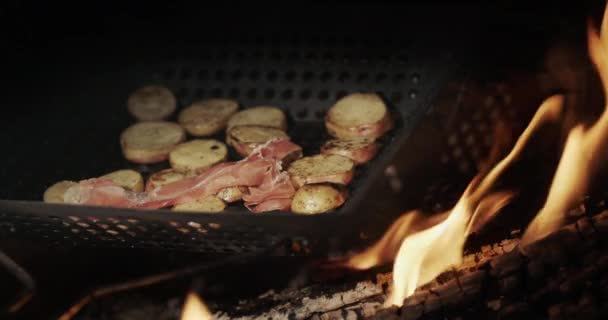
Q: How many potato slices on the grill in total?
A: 15